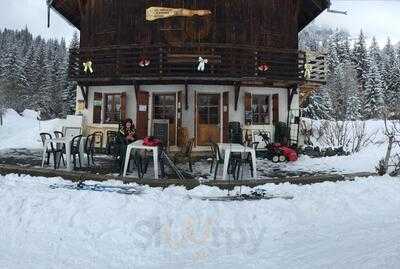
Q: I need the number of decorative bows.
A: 3